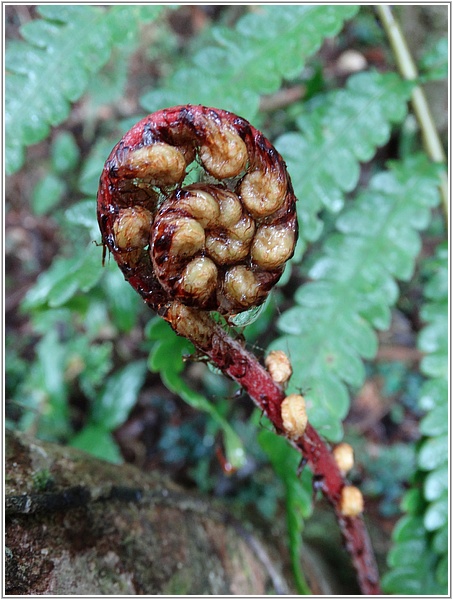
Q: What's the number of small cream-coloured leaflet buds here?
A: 4